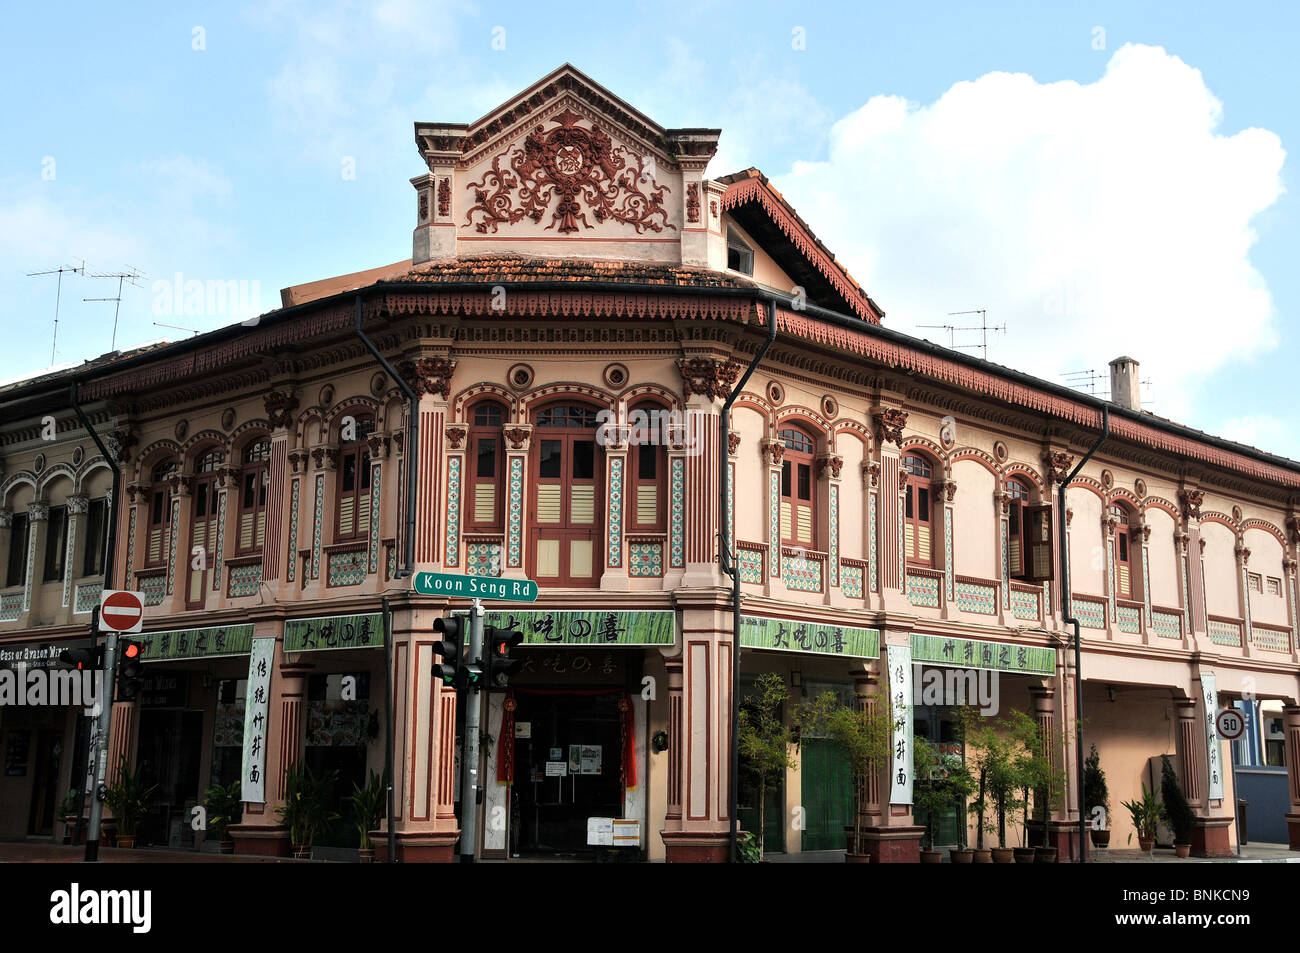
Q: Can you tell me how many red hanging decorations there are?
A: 2